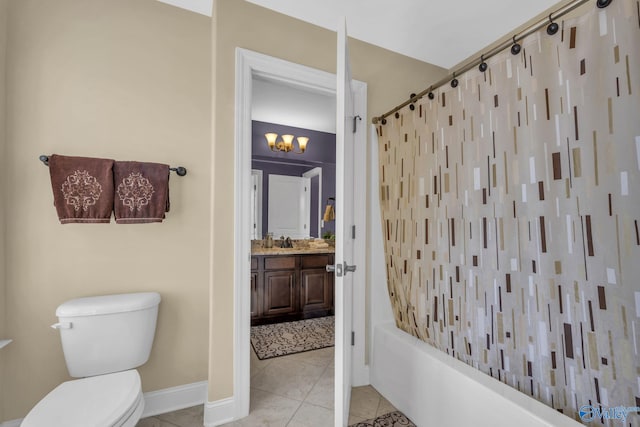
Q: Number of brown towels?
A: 2